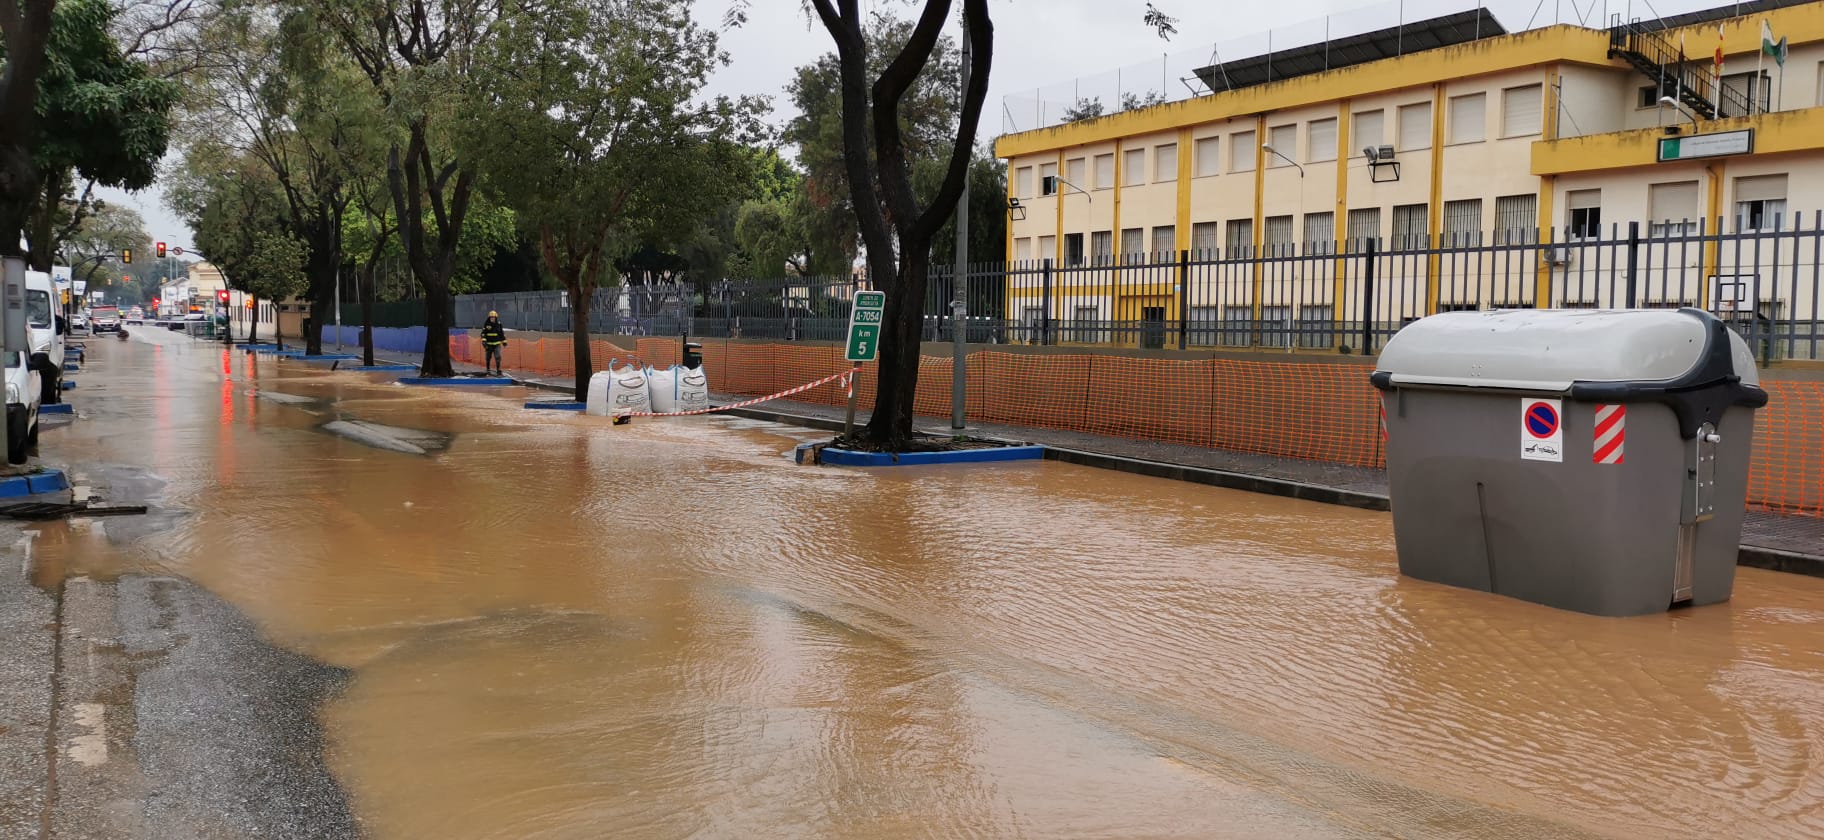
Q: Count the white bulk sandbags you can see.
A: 2